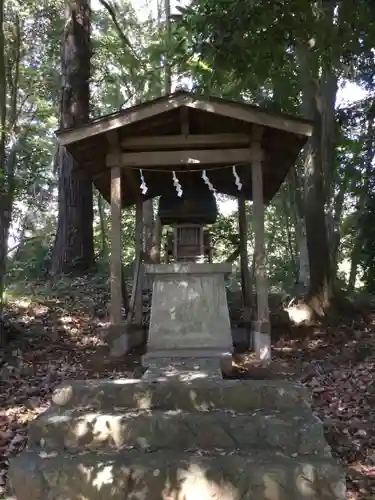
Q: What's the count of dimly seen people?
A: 0